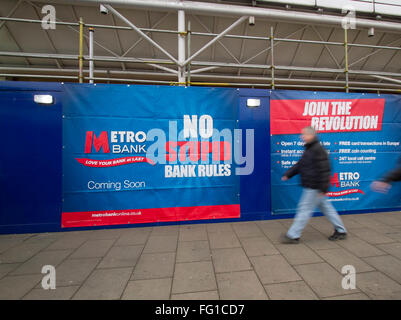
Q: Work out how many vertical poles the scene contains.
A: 6